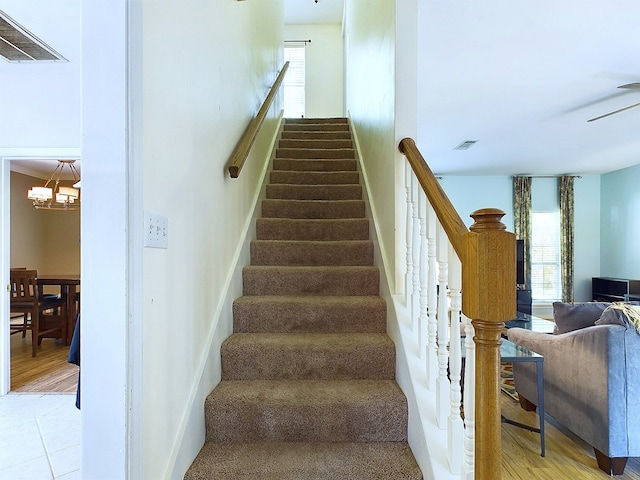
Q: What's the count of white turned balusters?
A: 7